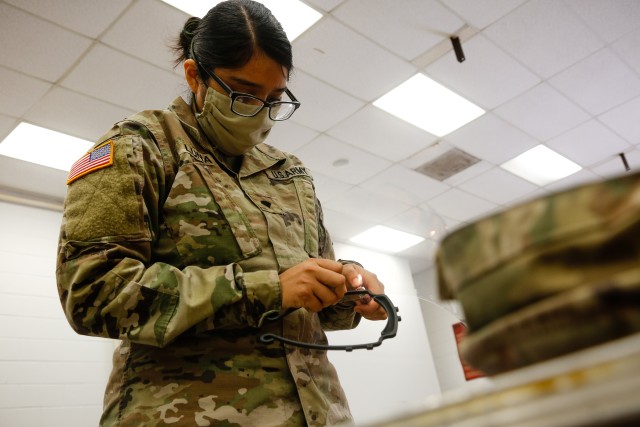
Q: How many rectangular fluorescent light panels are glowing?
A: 5